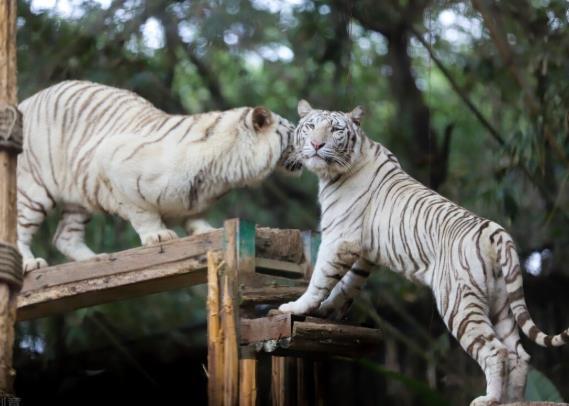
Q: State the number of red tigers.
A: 0